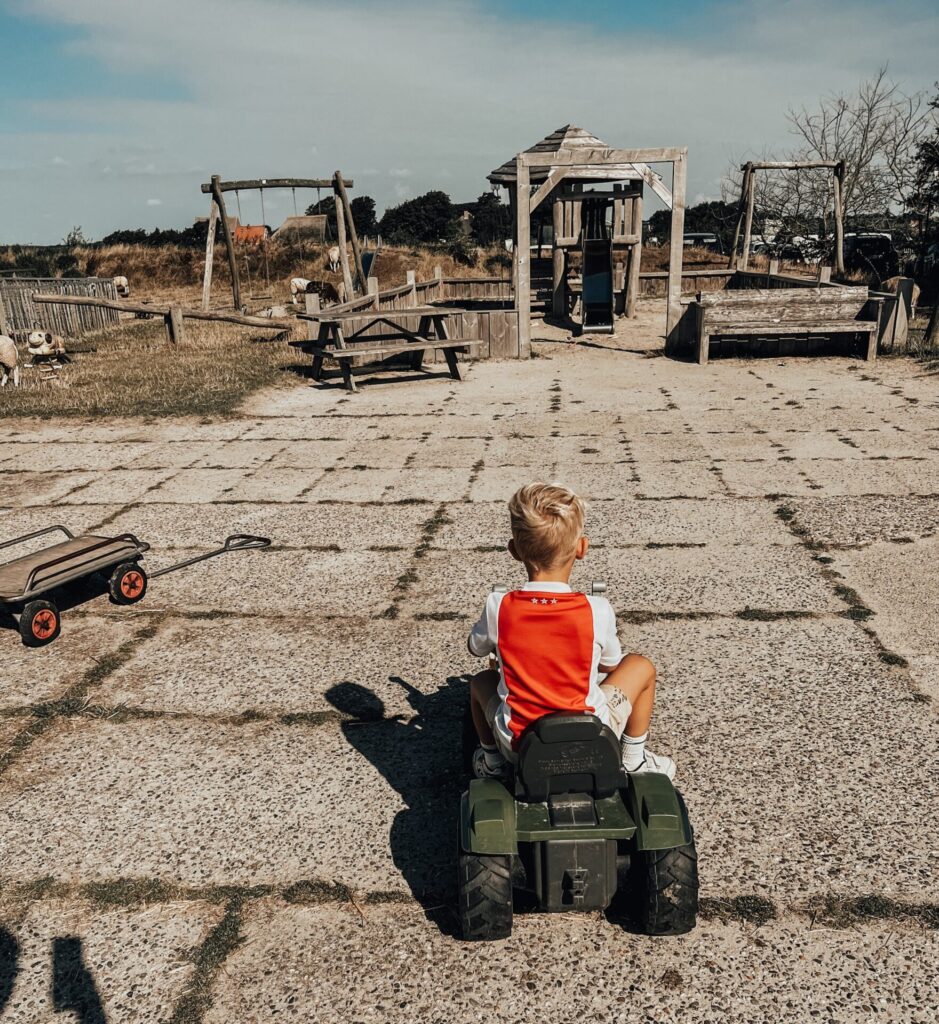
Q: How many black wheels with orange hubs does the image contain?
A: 2